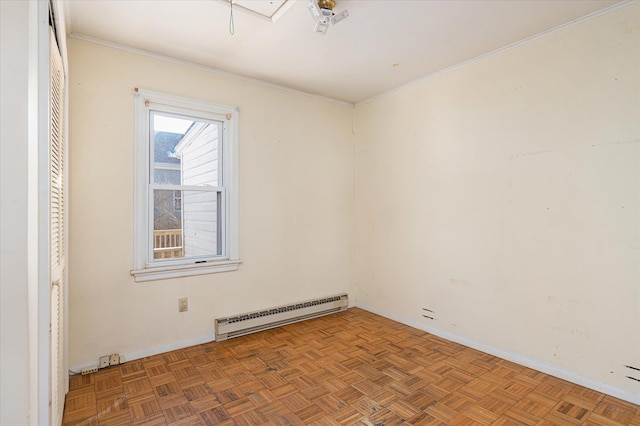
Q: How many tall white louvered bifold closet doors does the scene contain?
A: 1